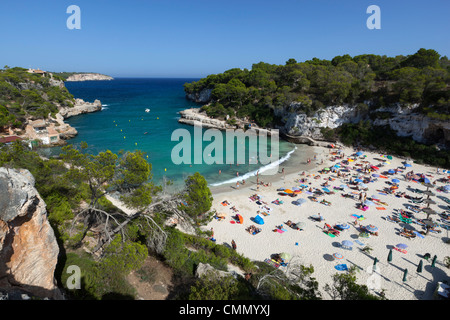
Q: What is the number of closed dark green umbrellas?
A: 5